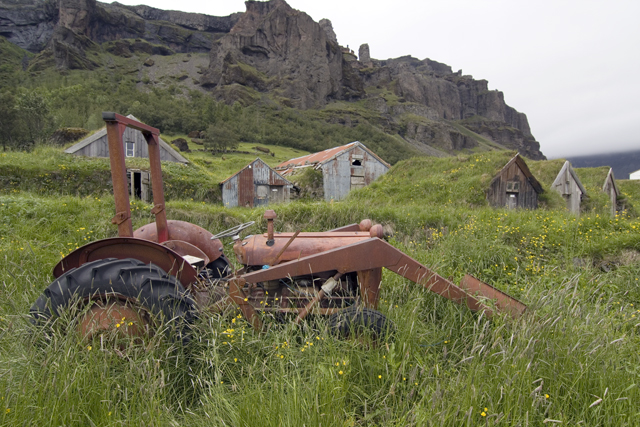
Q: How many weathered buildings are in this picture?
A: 6